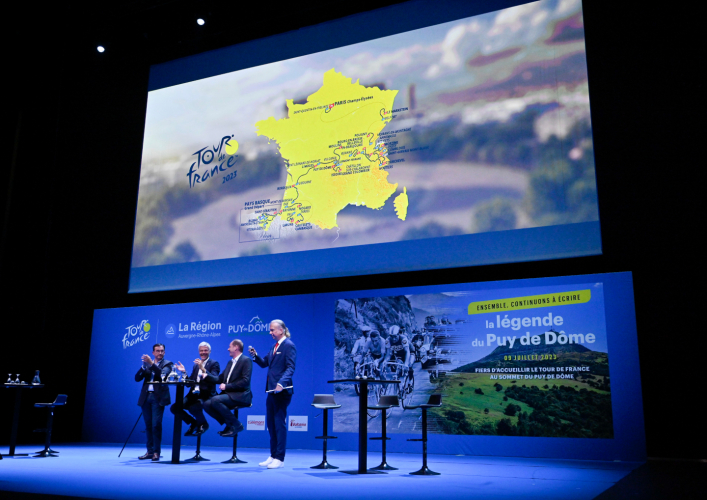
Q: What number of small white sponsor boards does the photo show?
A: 2